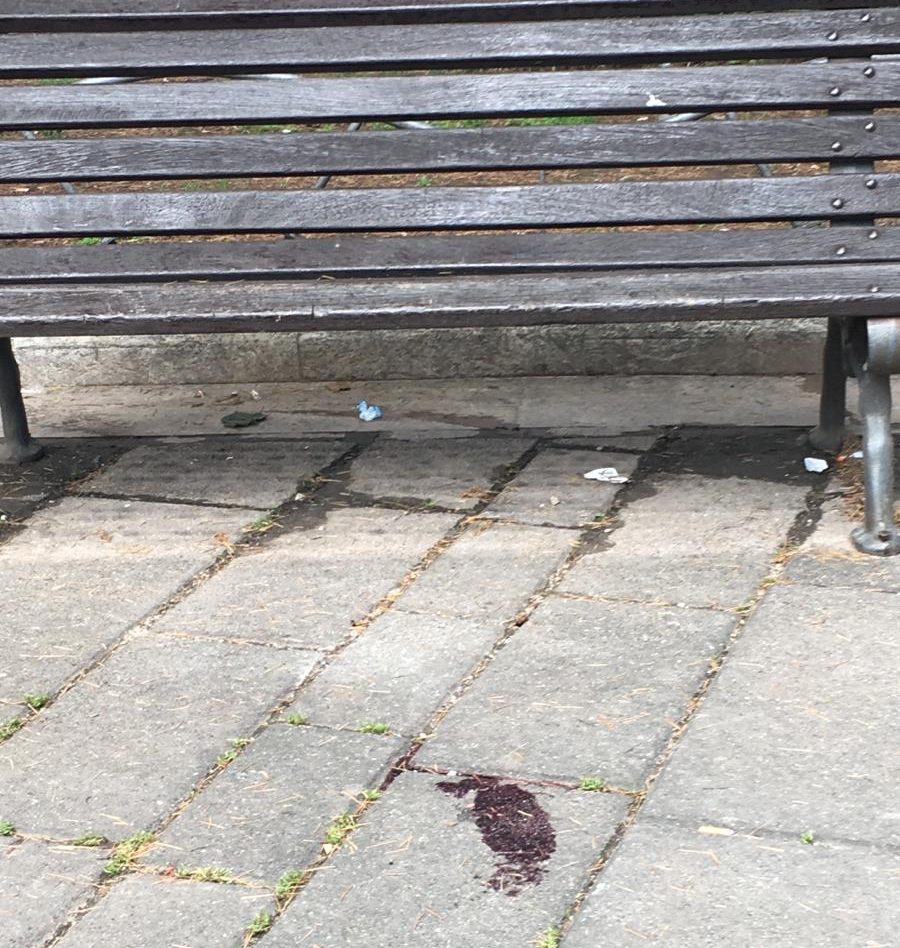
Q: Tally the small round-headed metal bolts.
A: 11